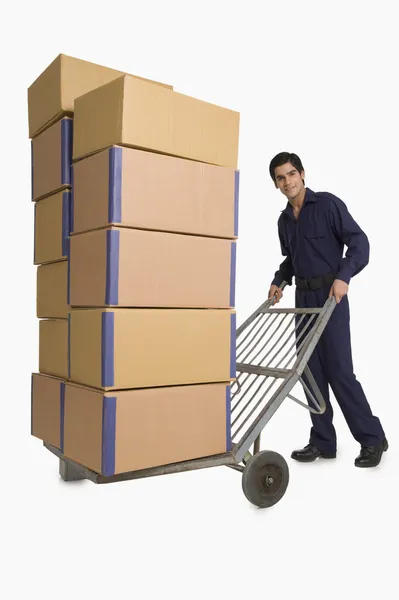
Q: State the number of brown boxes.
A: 11